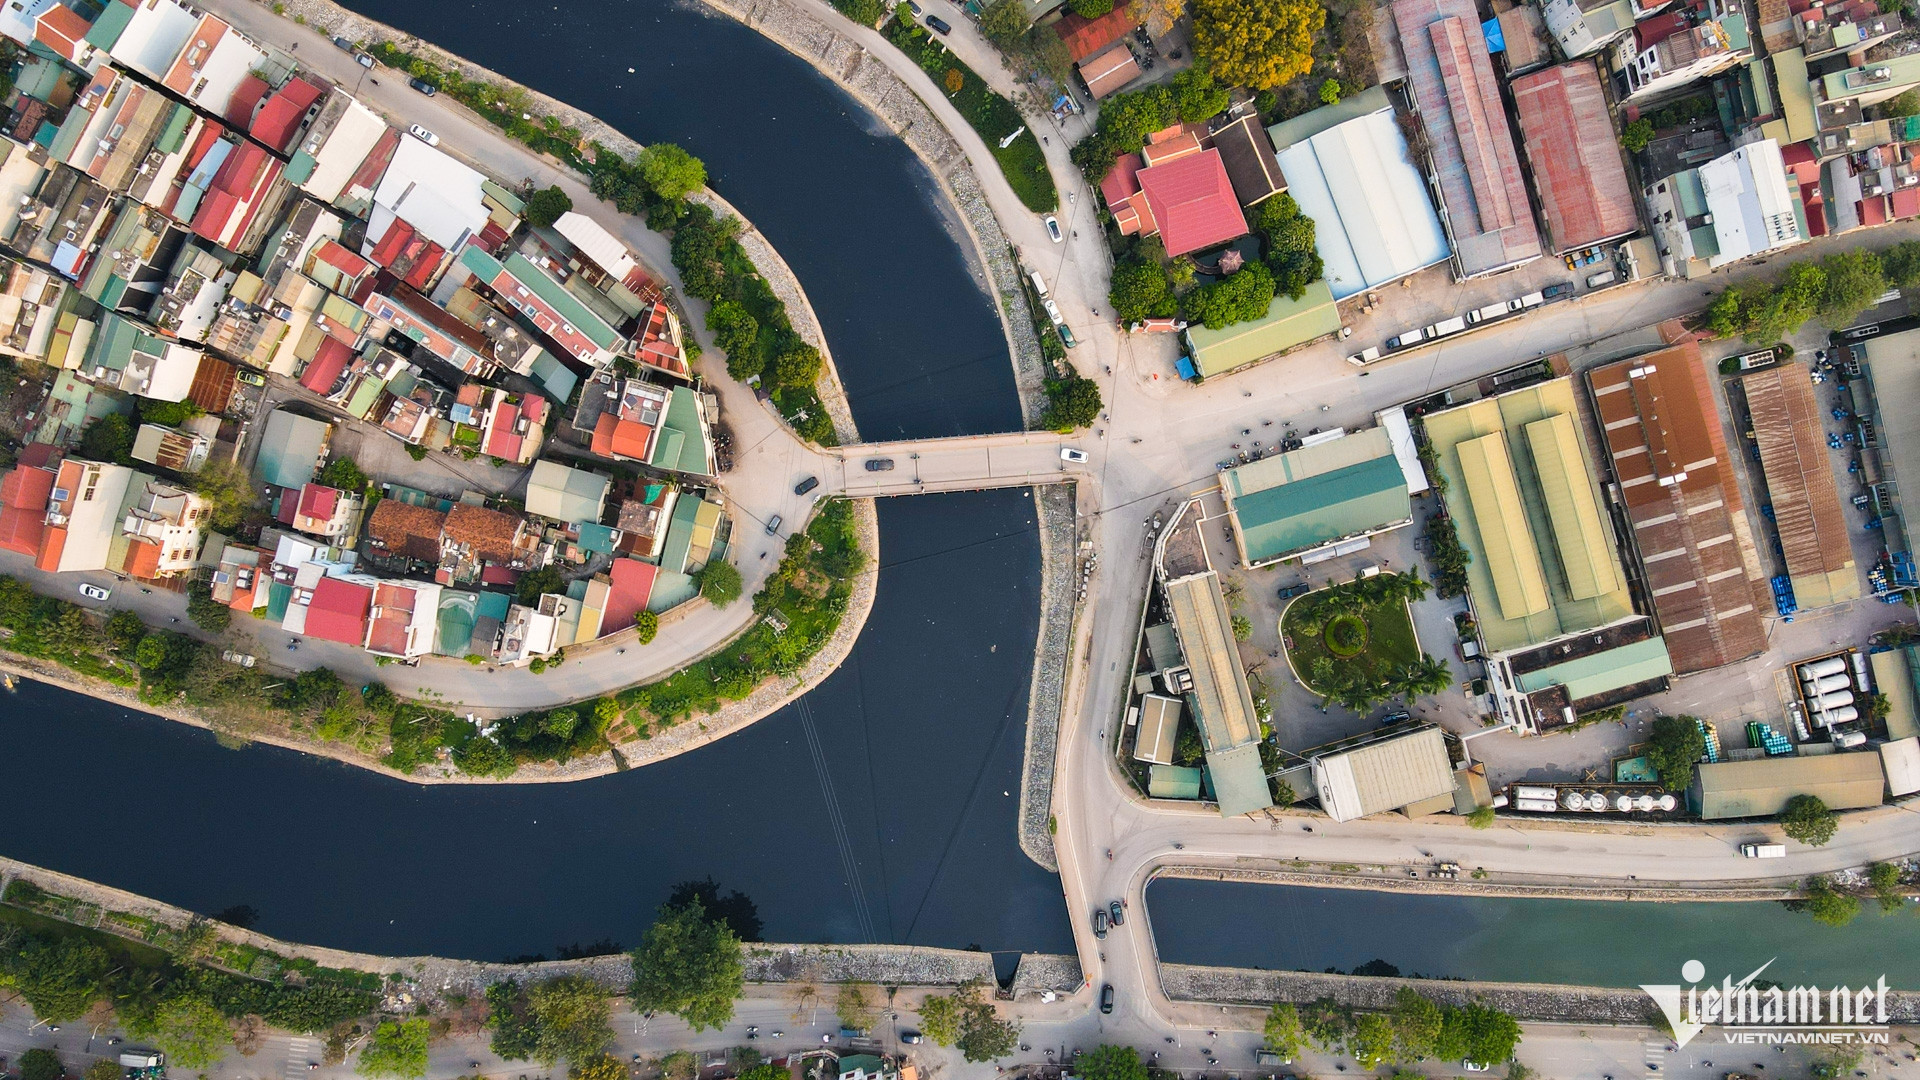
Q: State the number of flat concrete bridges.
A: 2